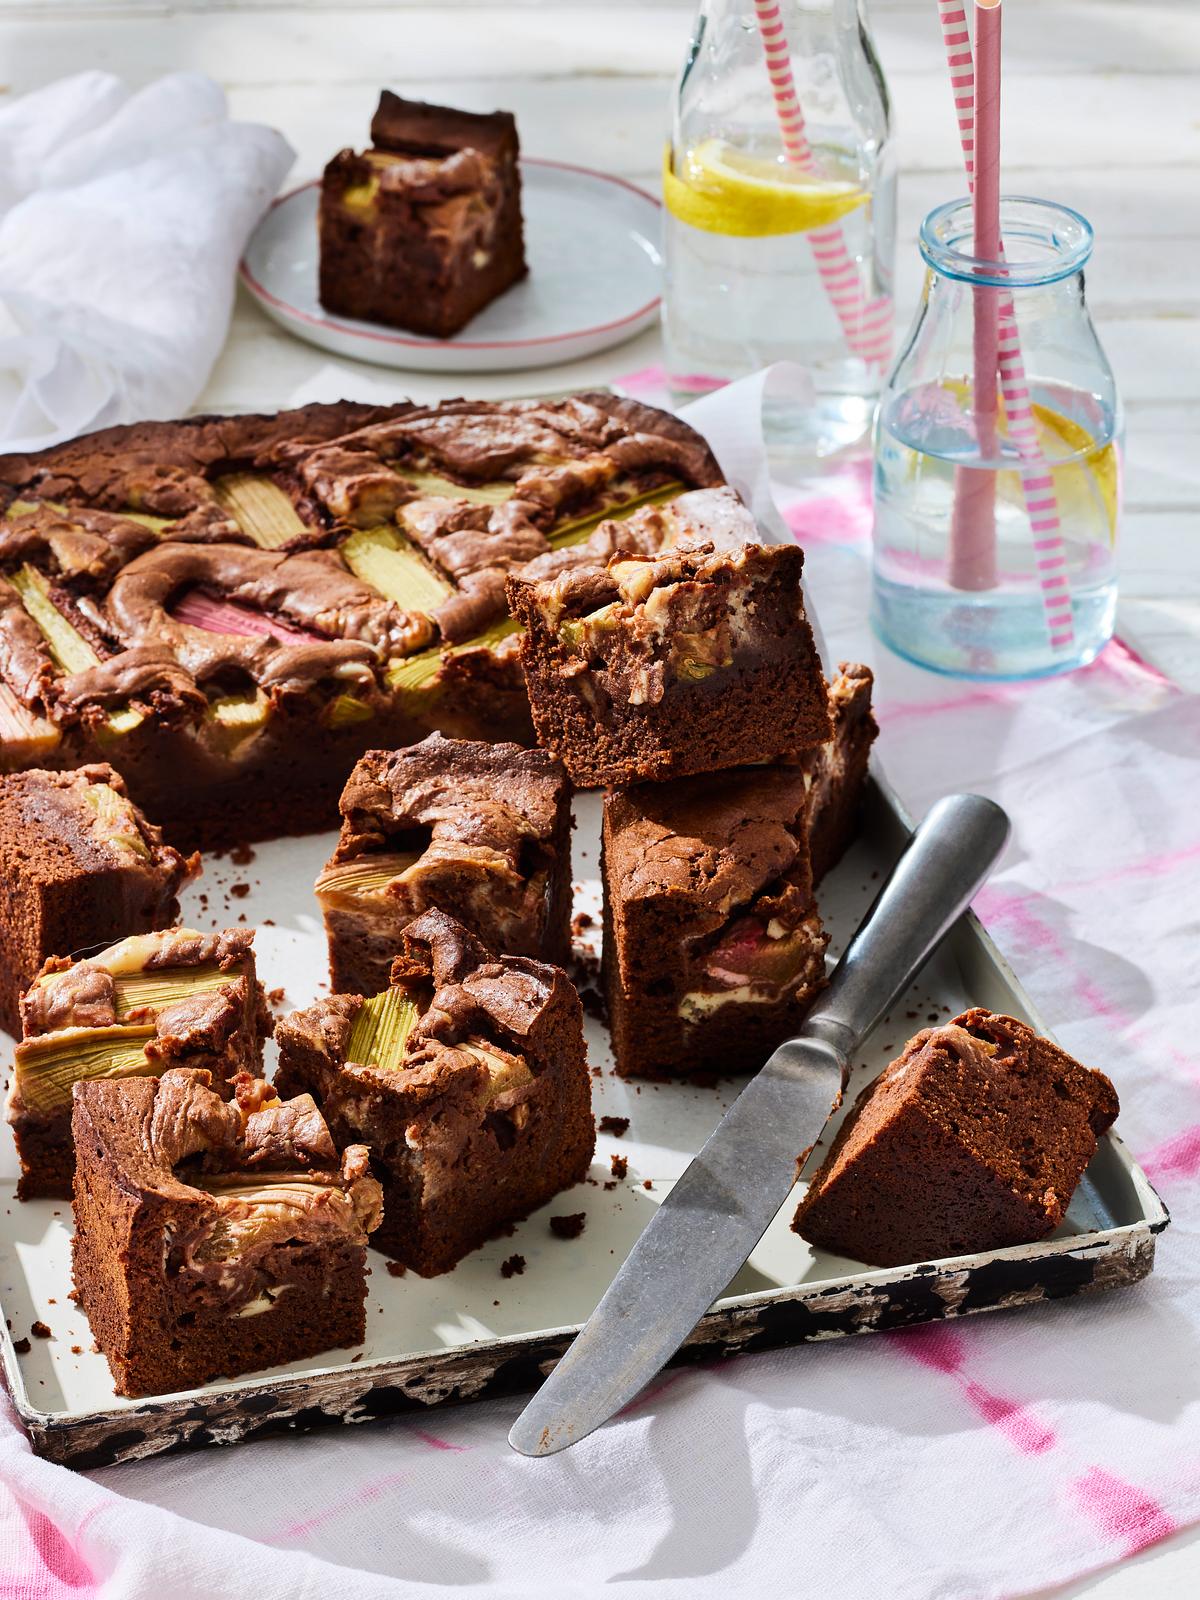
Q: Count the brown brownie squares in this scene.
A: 10